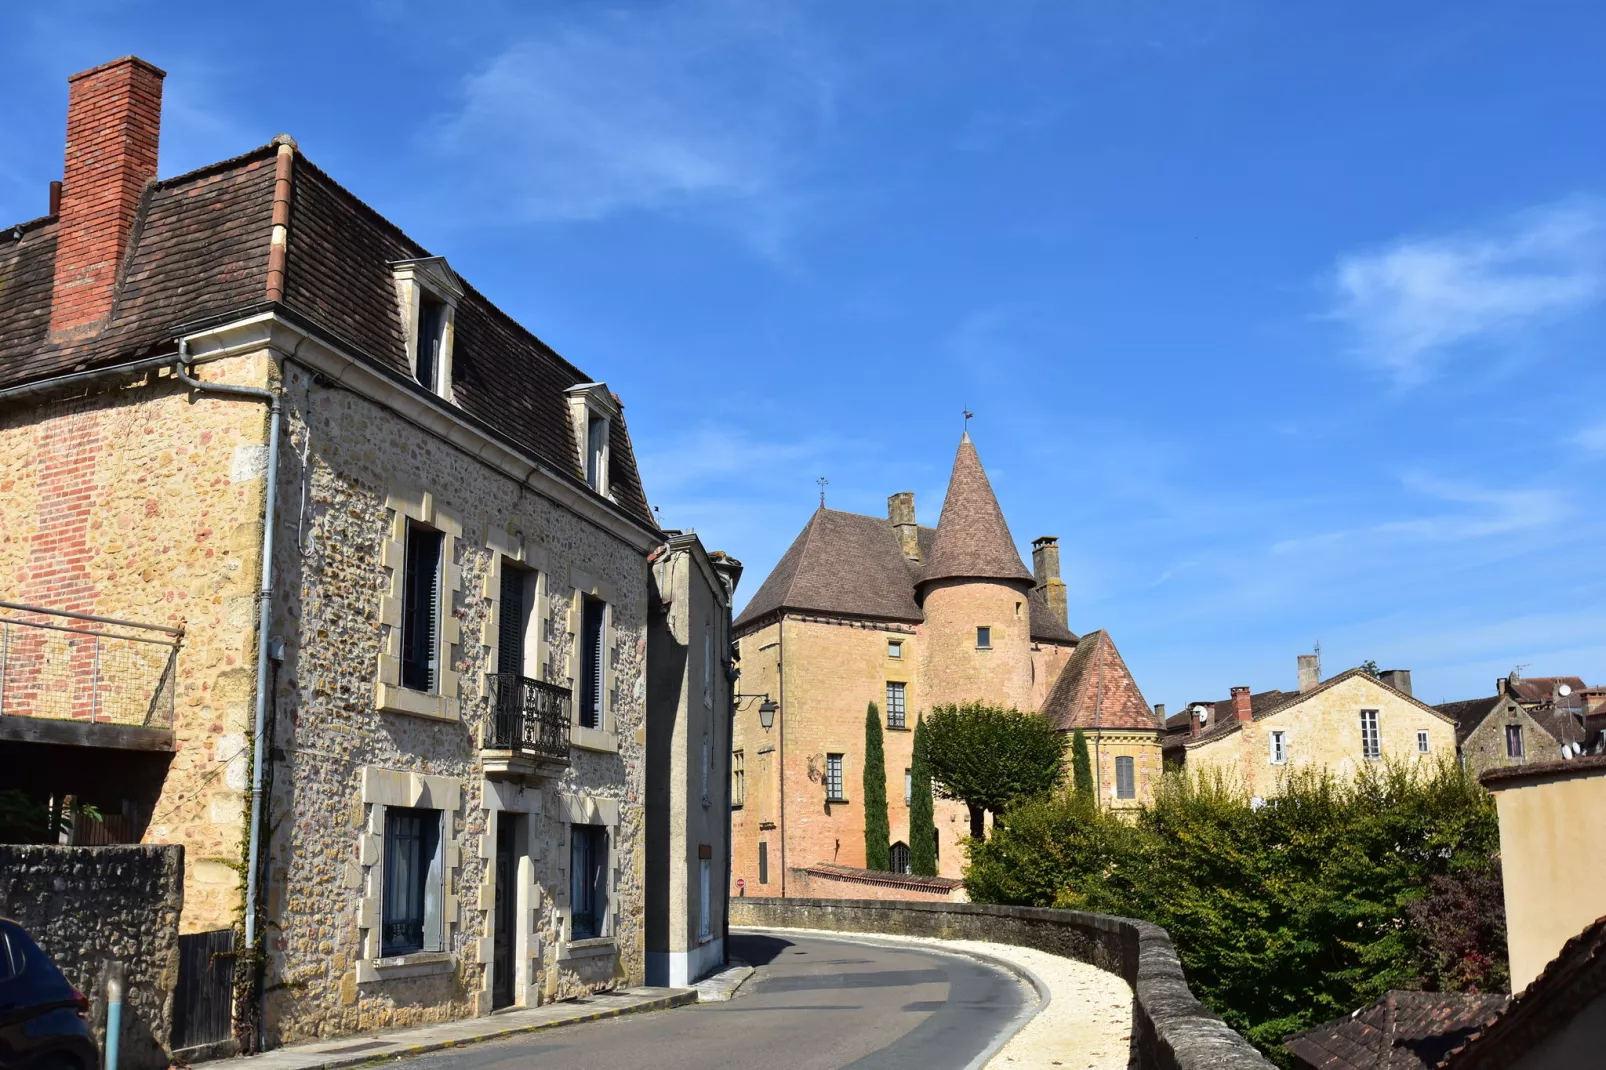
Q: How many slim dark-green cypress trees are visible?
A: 3